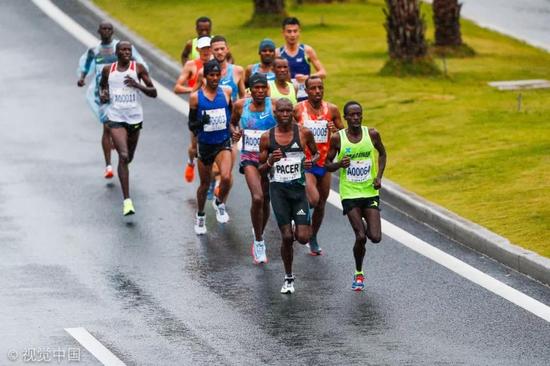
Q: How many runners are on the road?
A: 13